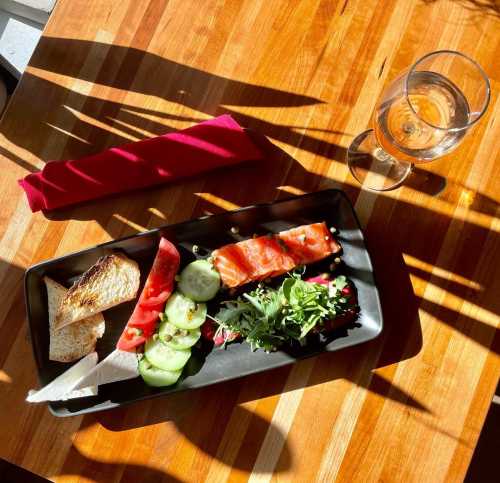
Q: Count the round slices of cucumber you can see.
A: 5